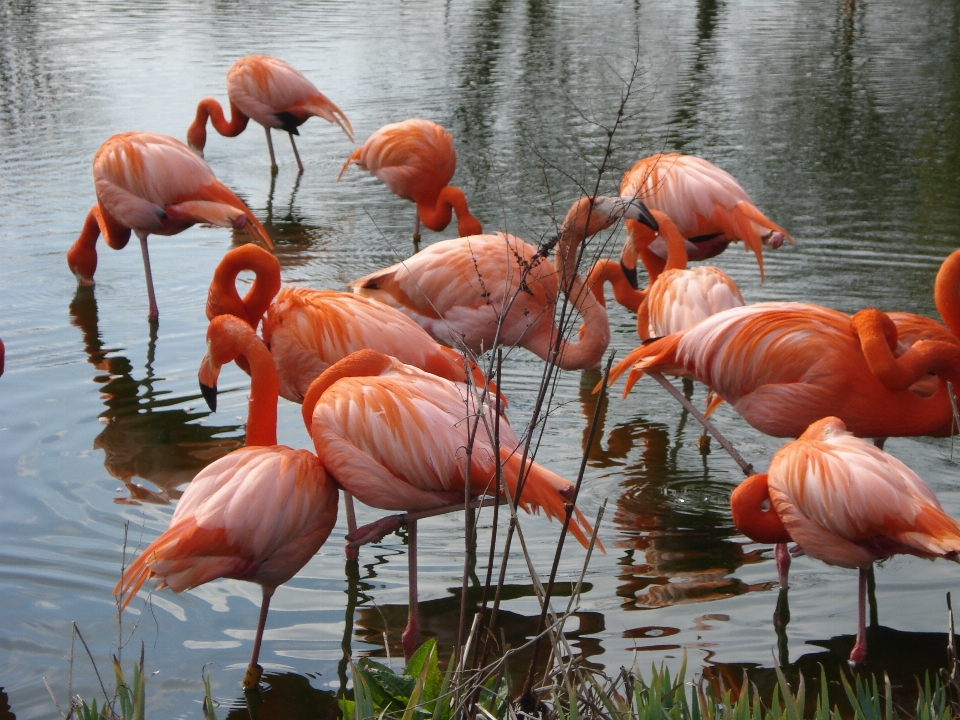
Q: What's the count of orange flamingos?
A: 12